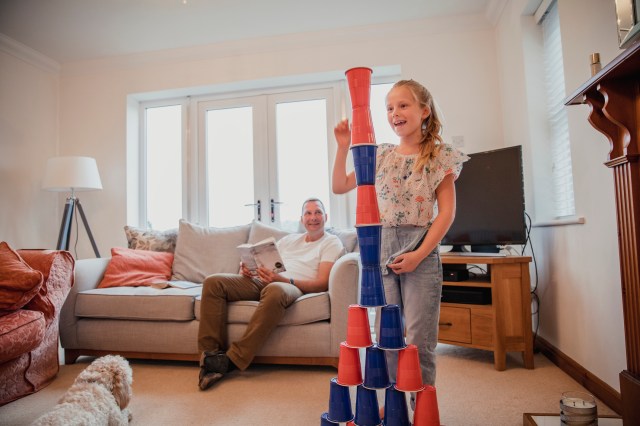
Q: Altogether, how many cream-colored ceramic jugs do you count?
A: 0